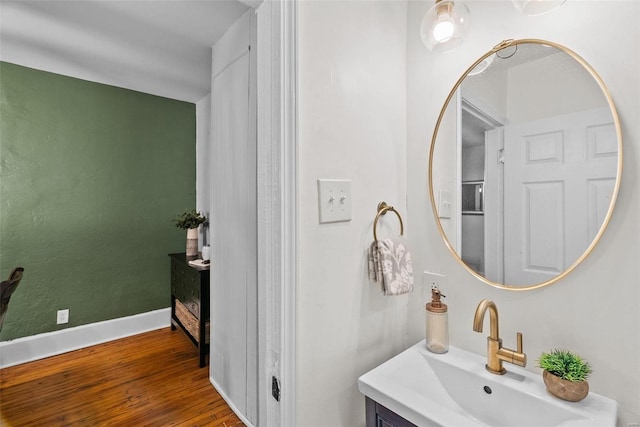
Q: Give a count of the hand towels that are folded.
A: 1